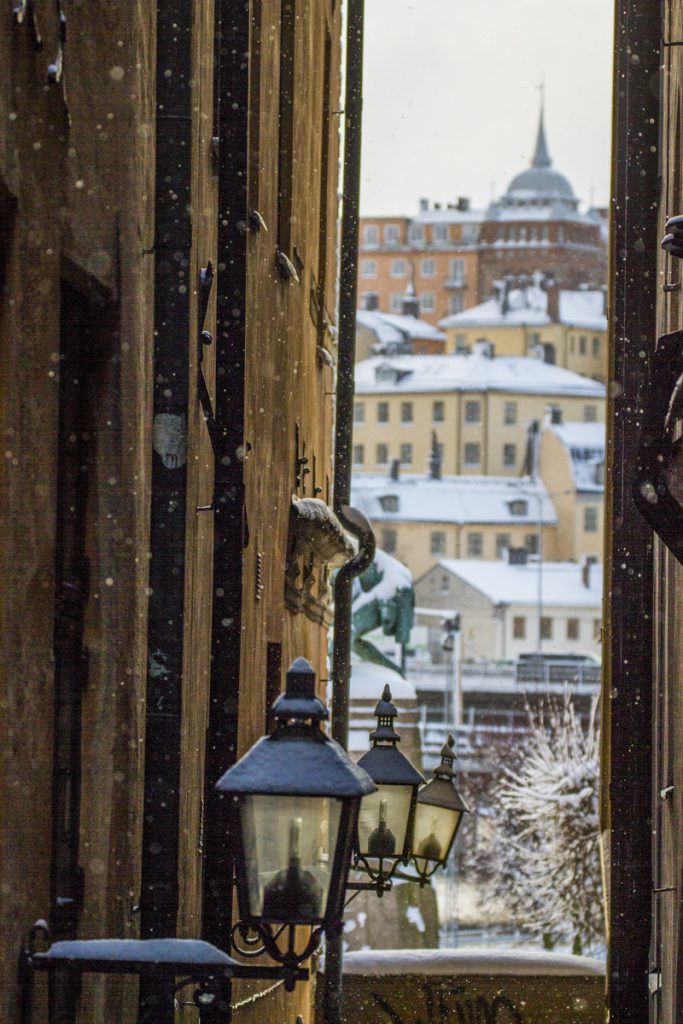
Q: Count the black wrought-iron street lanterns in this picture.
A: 3